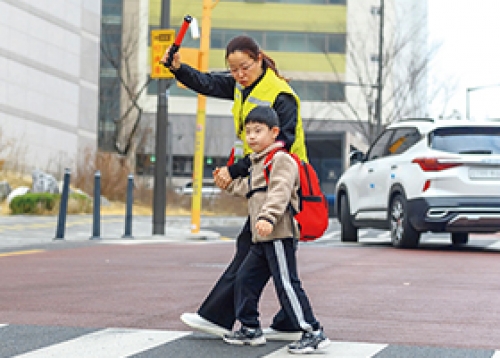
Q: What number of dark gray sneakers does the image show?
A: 2